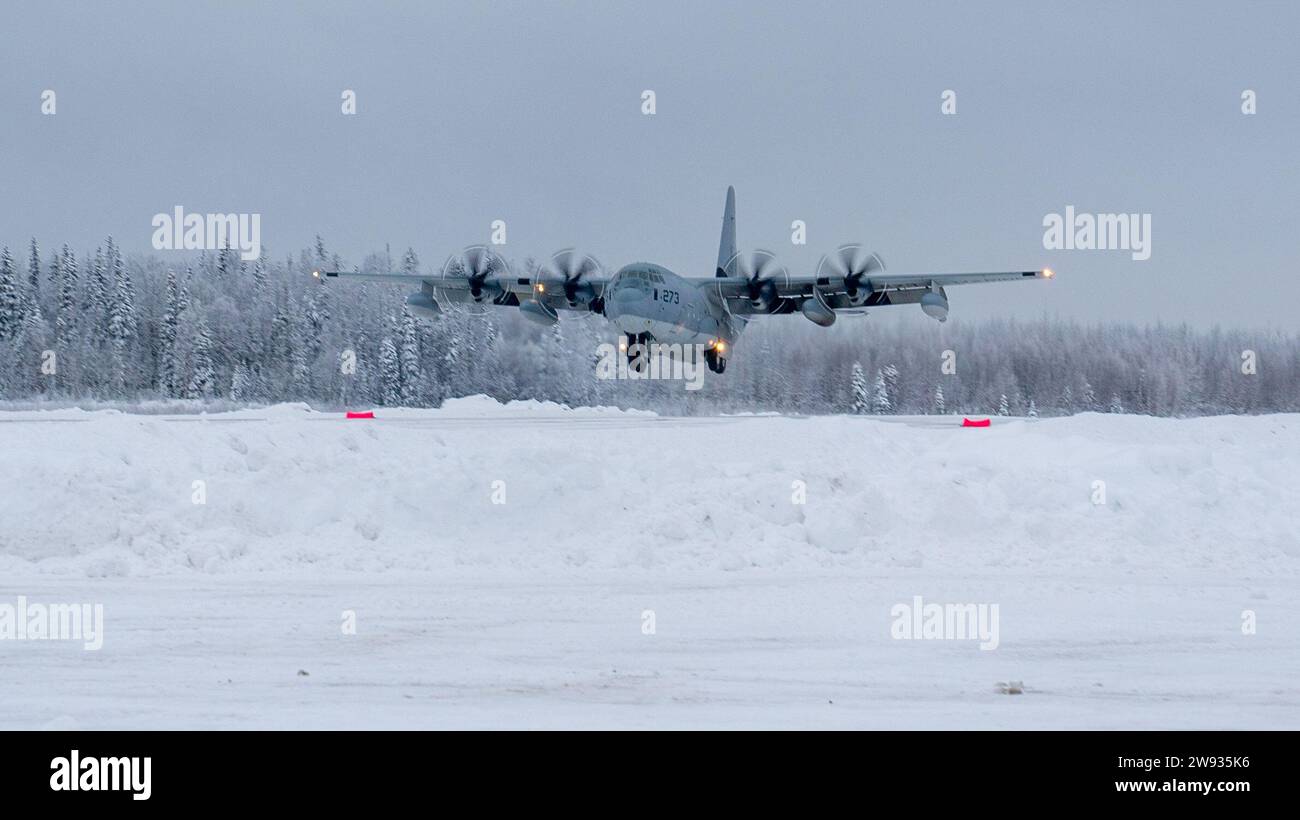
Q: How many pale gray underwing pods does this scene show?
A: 4